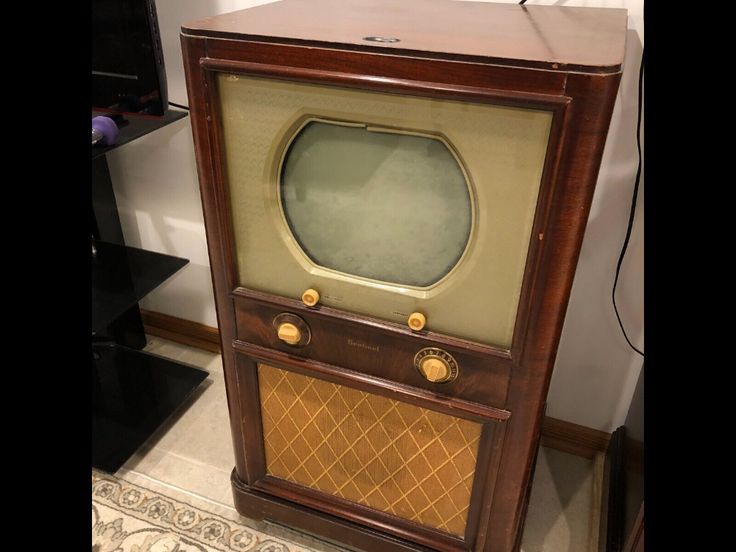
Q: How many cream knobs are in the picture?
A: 4